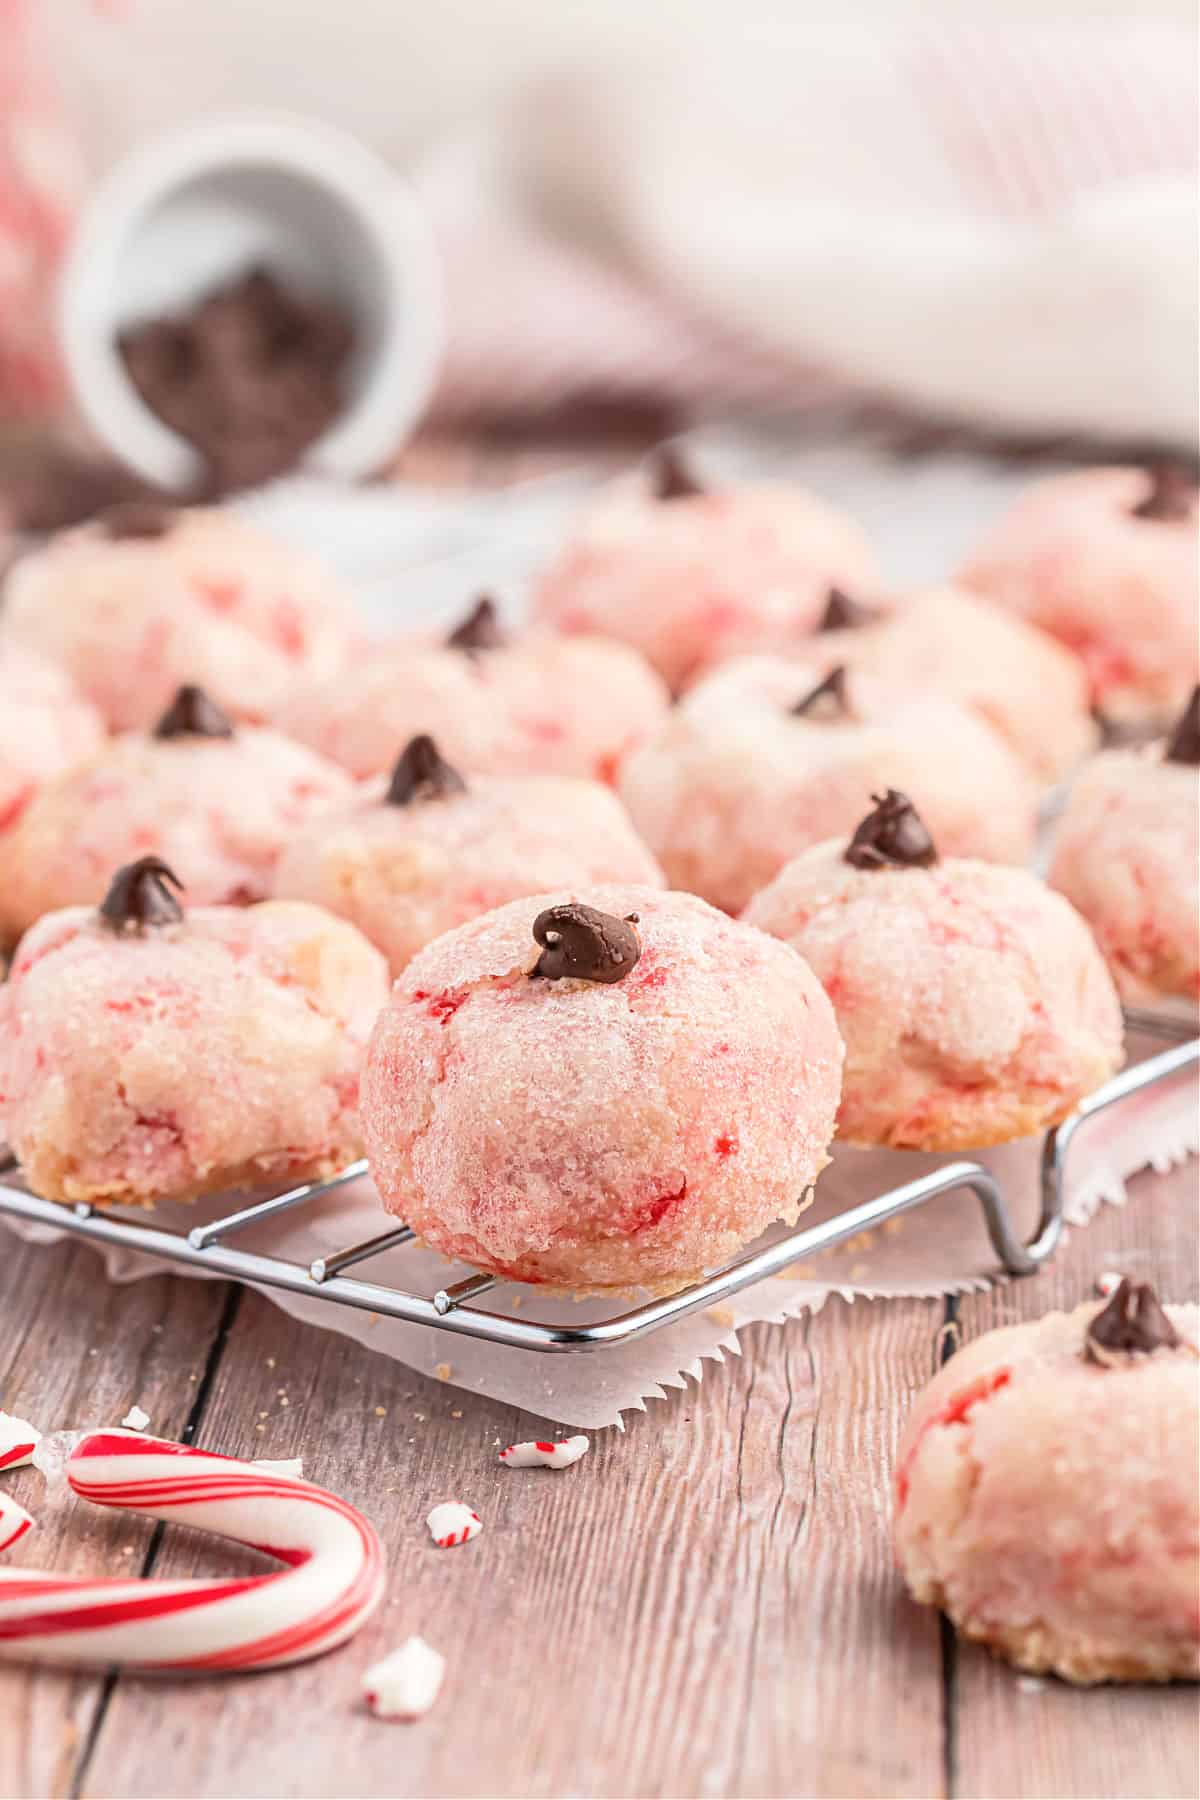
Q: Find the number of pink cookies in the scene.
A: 14